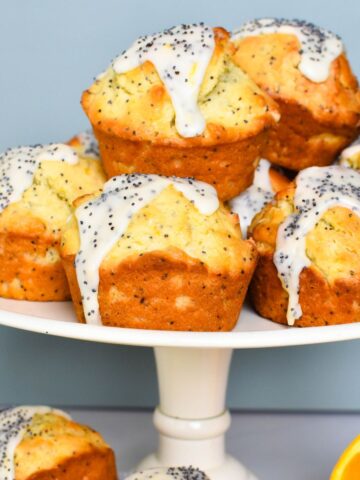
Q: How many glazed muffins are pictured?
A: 10